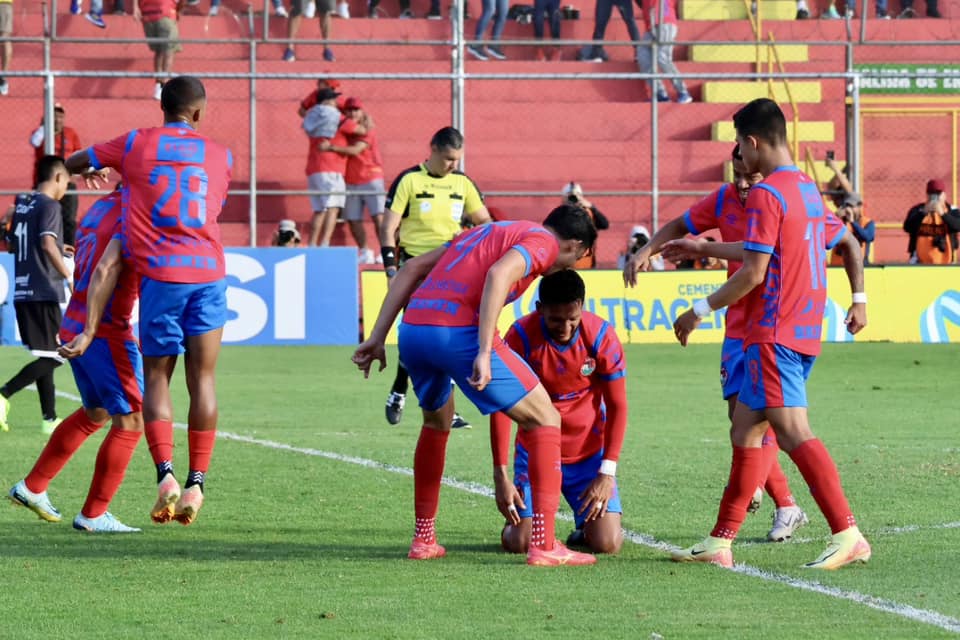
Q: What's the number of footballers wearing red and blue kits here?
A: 6